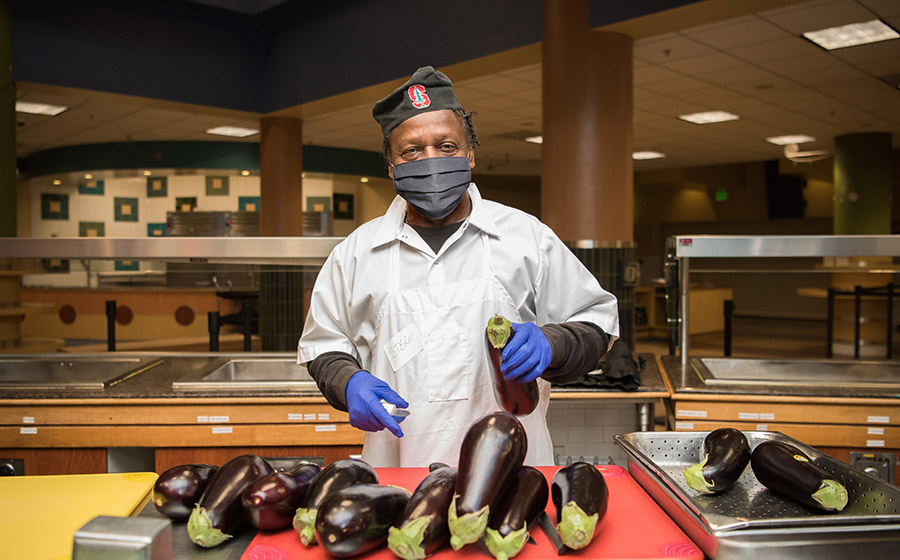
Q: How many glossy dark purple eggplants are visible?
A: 12